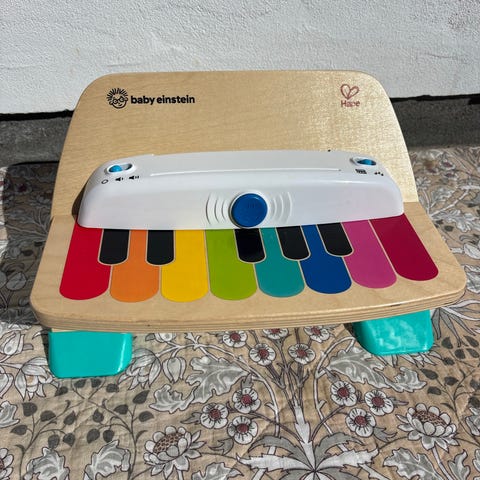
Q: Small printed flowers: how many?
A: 11